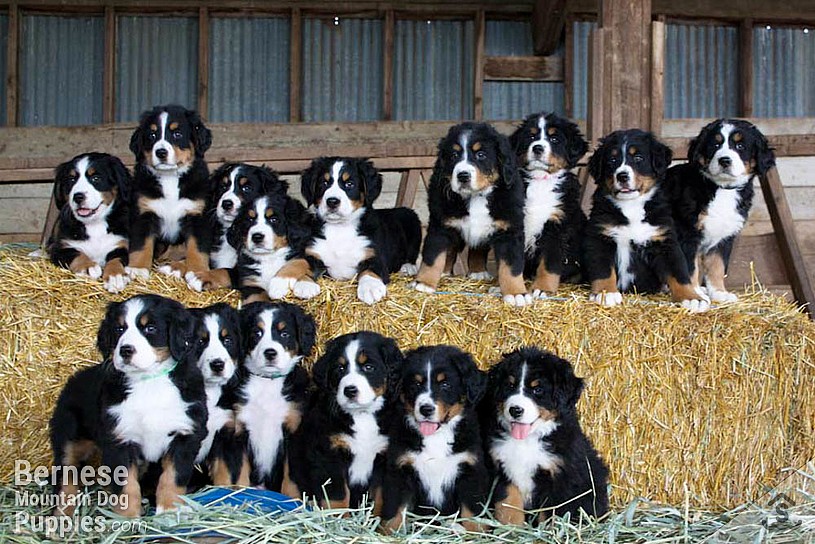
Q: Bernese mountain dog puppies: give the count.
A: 15